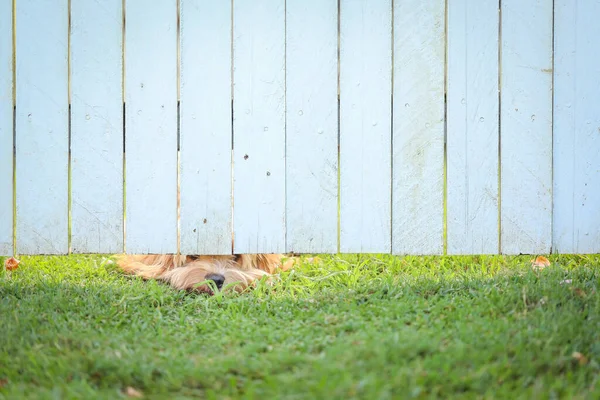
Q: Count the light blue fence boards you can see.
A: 12